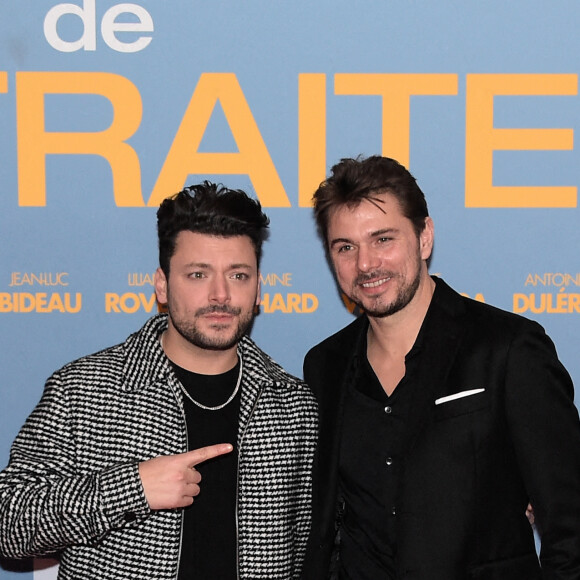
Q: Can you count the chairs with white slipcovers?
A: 0